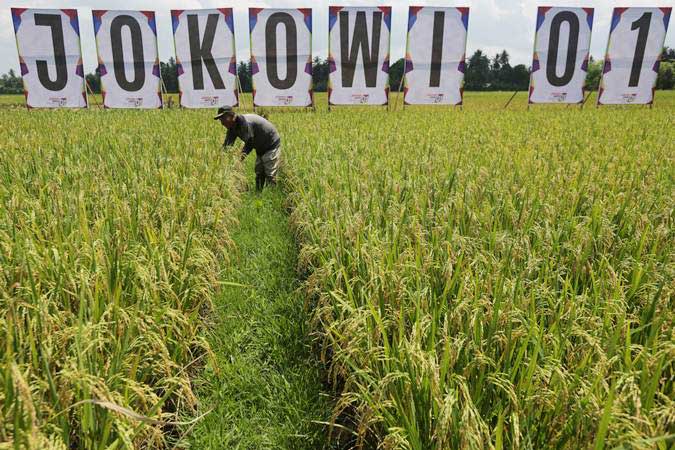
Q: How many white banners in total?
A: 8